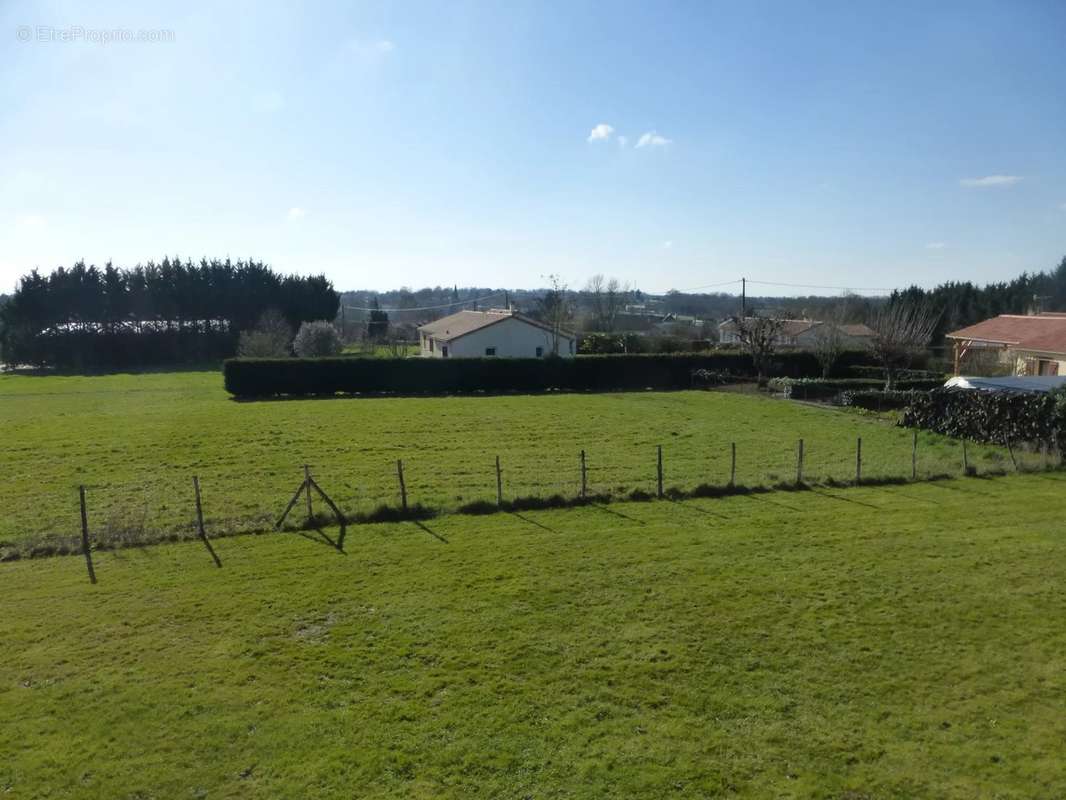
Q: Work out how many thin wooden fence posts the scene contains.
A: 13